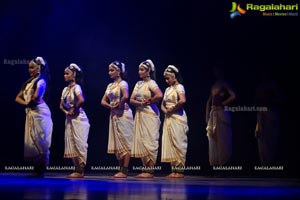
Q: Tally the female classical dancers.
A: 5